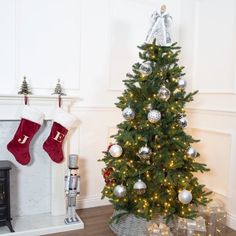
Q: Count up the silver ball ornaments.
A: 12